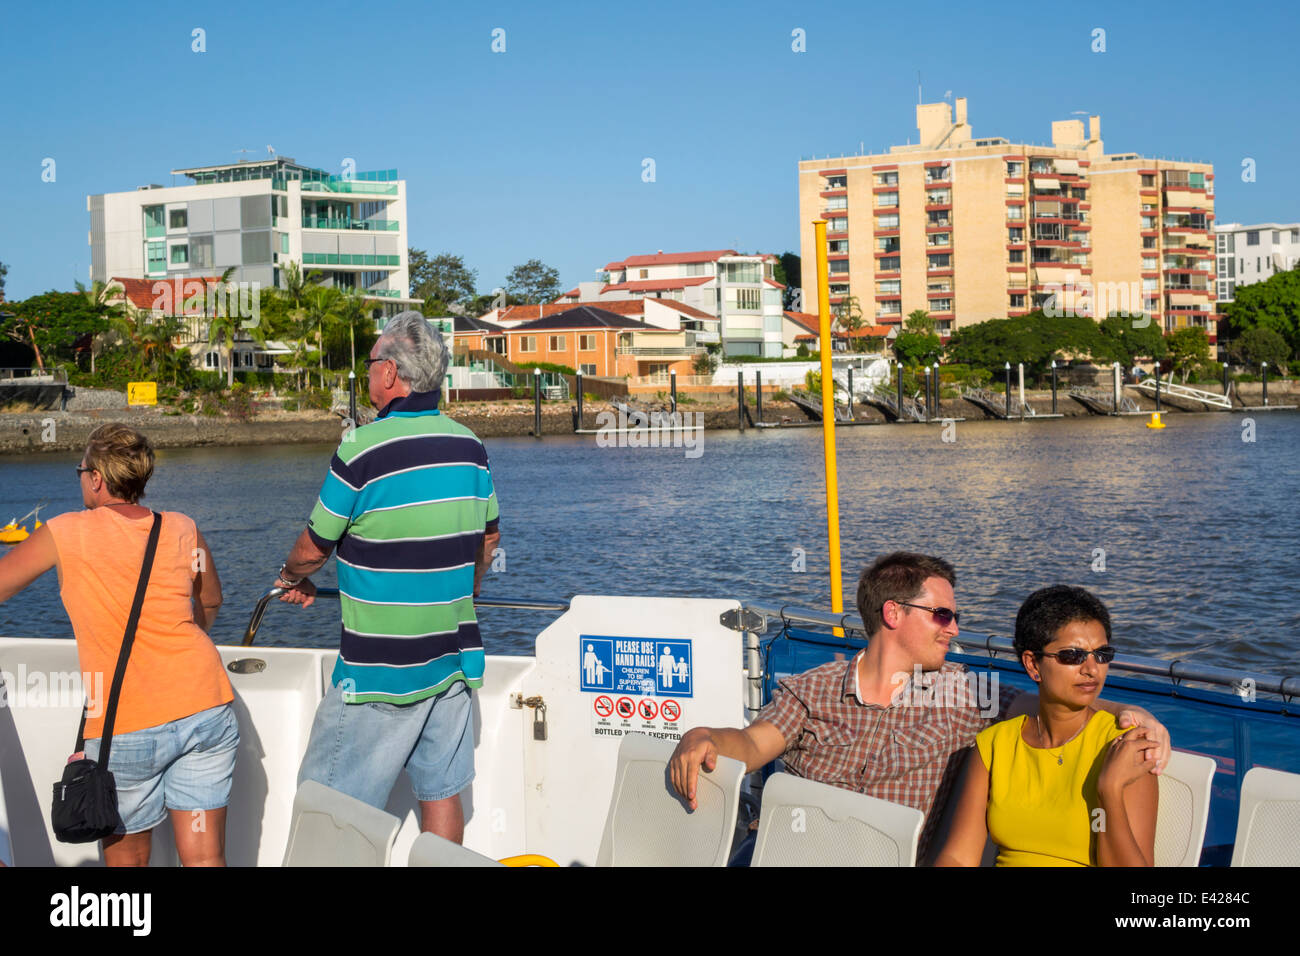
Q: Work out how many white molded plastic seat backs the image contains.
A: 6